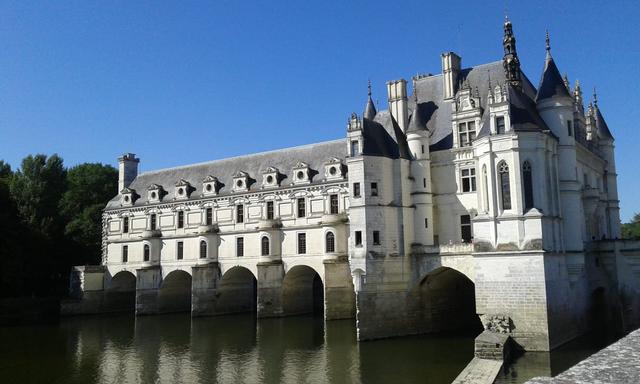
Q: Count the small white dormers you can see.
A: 8